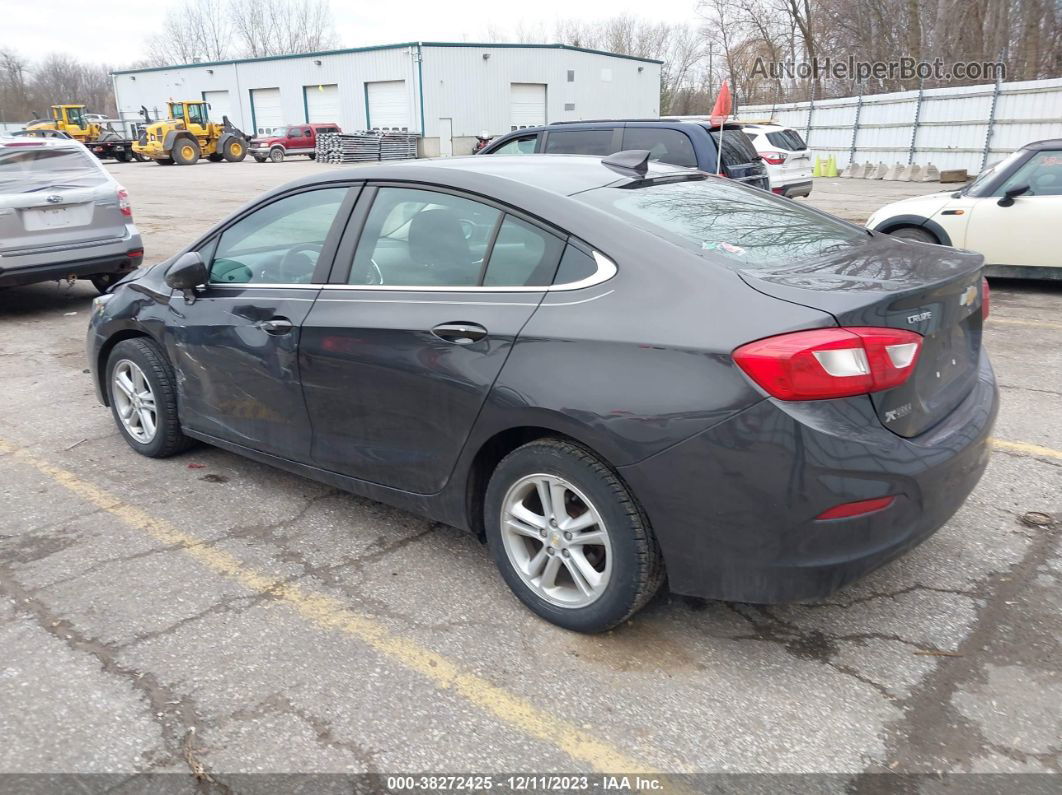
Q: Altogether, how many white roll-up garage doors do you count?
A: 5